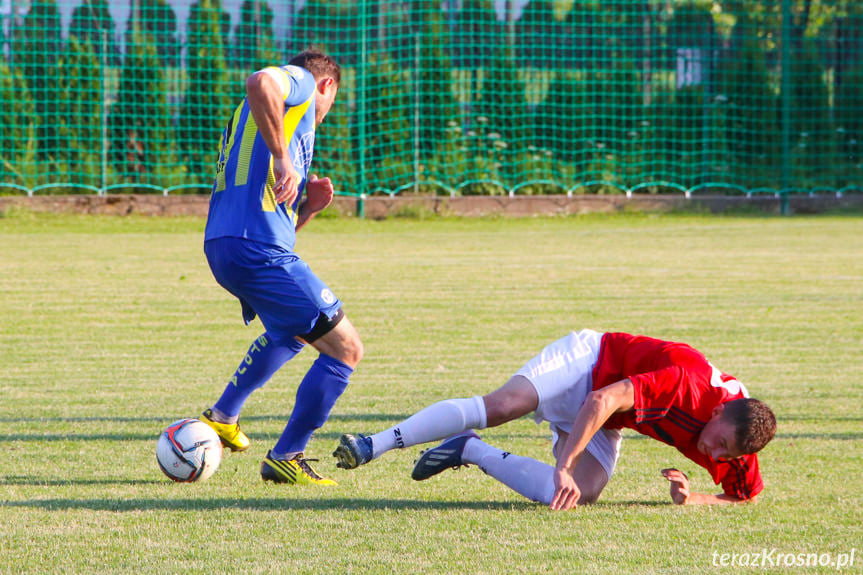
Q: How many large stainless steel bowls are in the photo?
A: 0